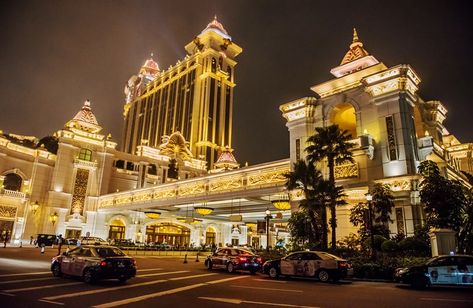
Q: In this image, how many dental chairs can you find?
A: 0